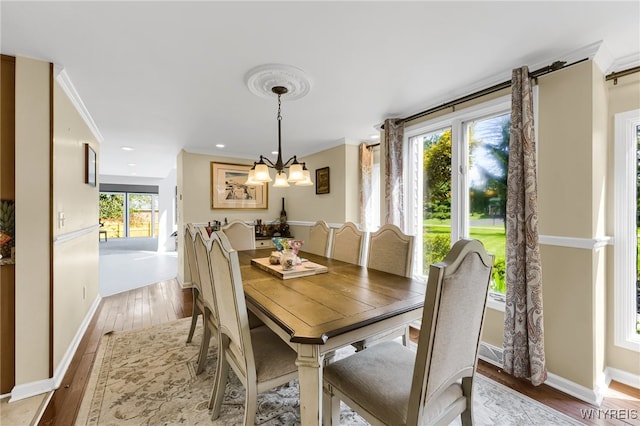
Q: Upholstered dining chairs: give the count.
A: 8